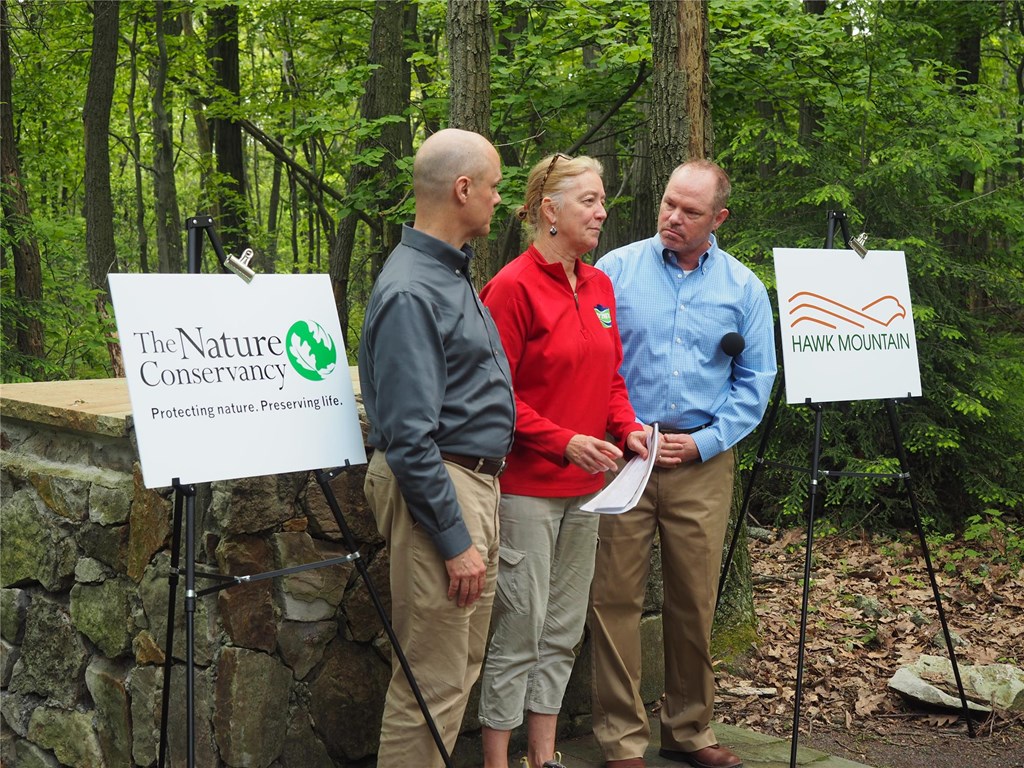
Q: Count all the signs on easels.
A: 2